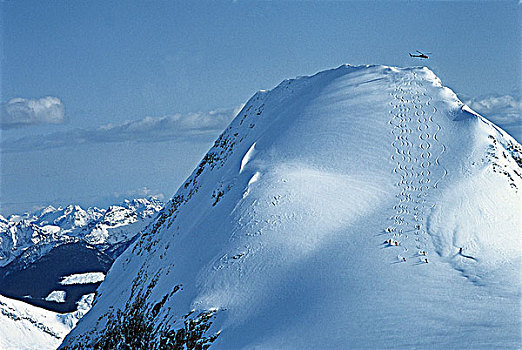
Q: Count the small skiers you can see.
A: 7